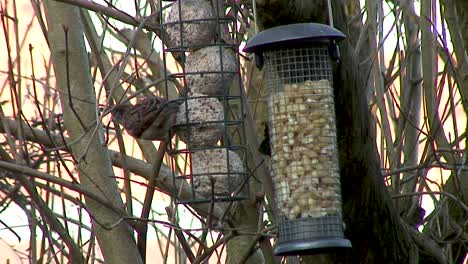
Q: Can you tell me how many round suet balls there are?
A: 4